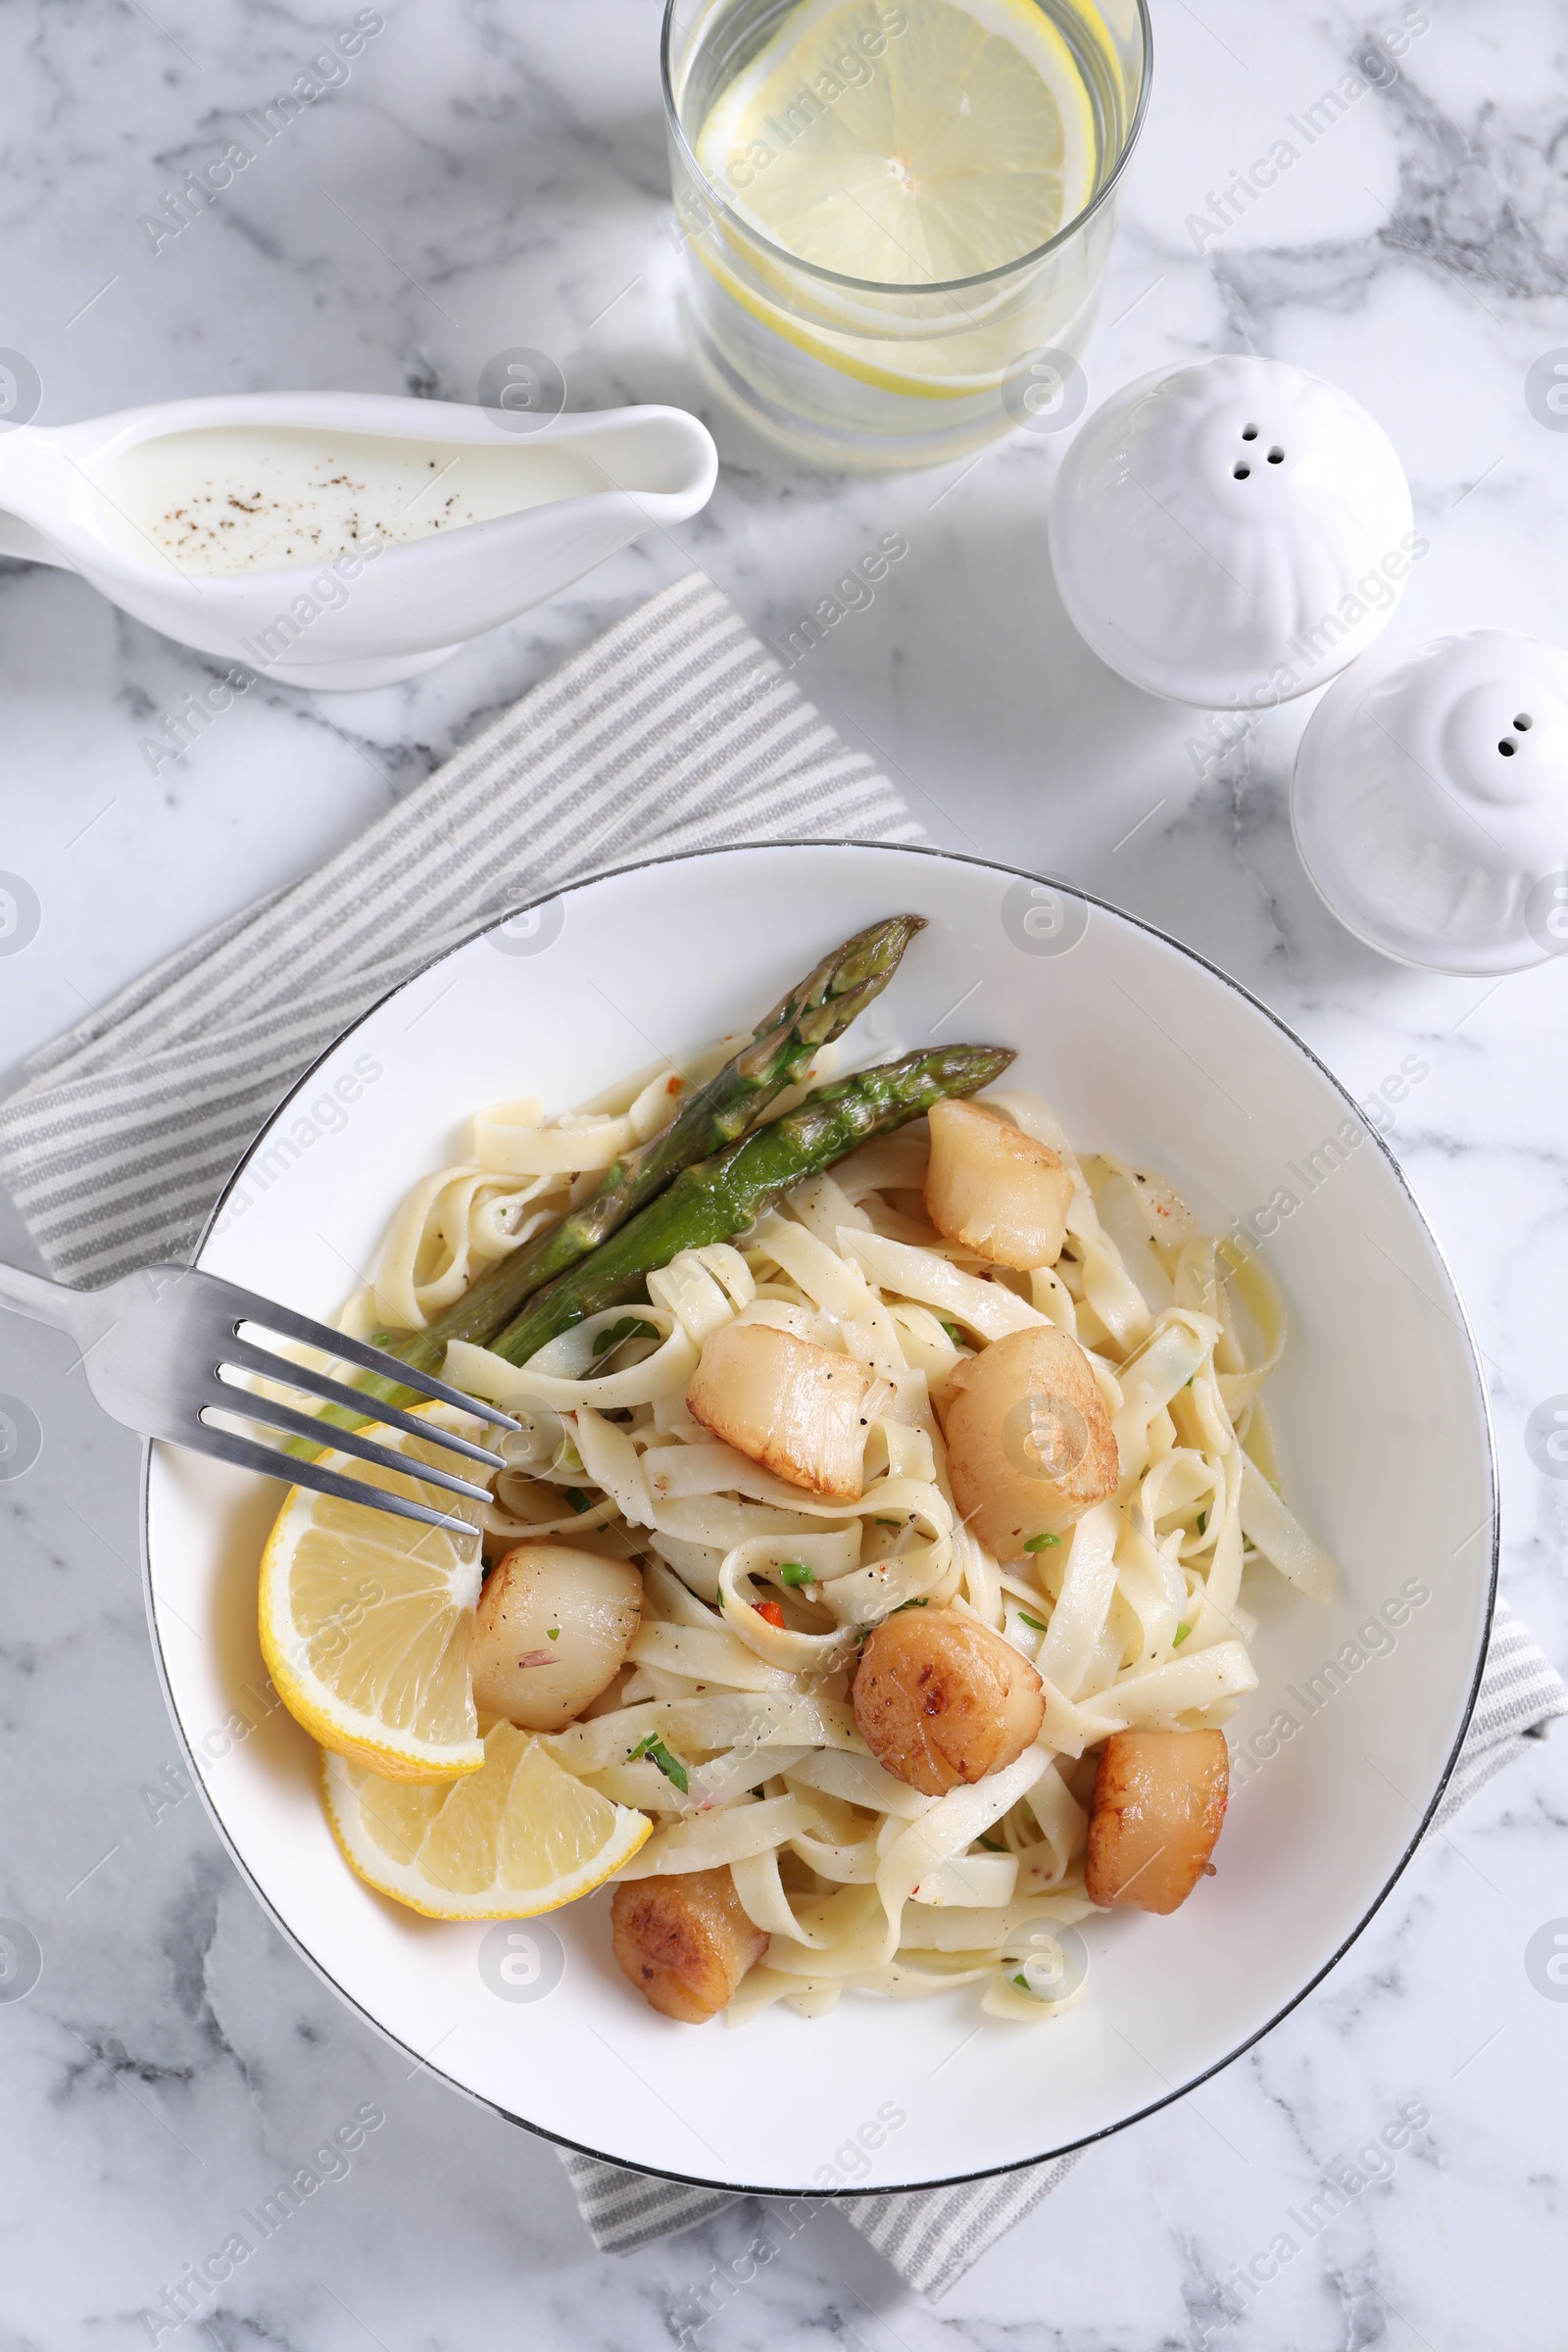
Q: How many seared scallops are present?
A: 7